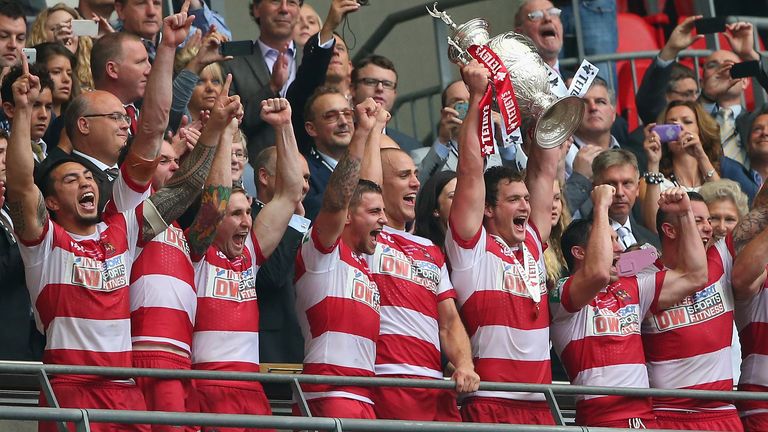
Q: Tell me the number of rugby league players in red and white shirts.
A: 9